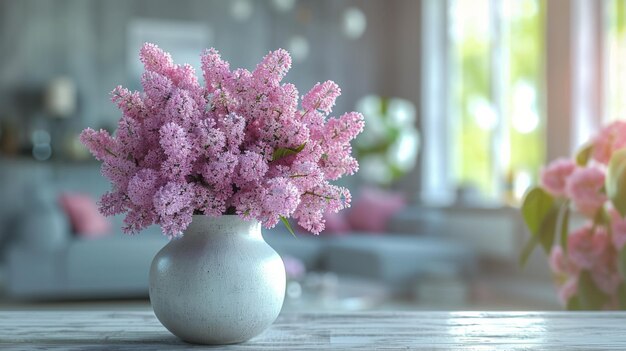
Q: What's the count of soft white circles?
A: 4